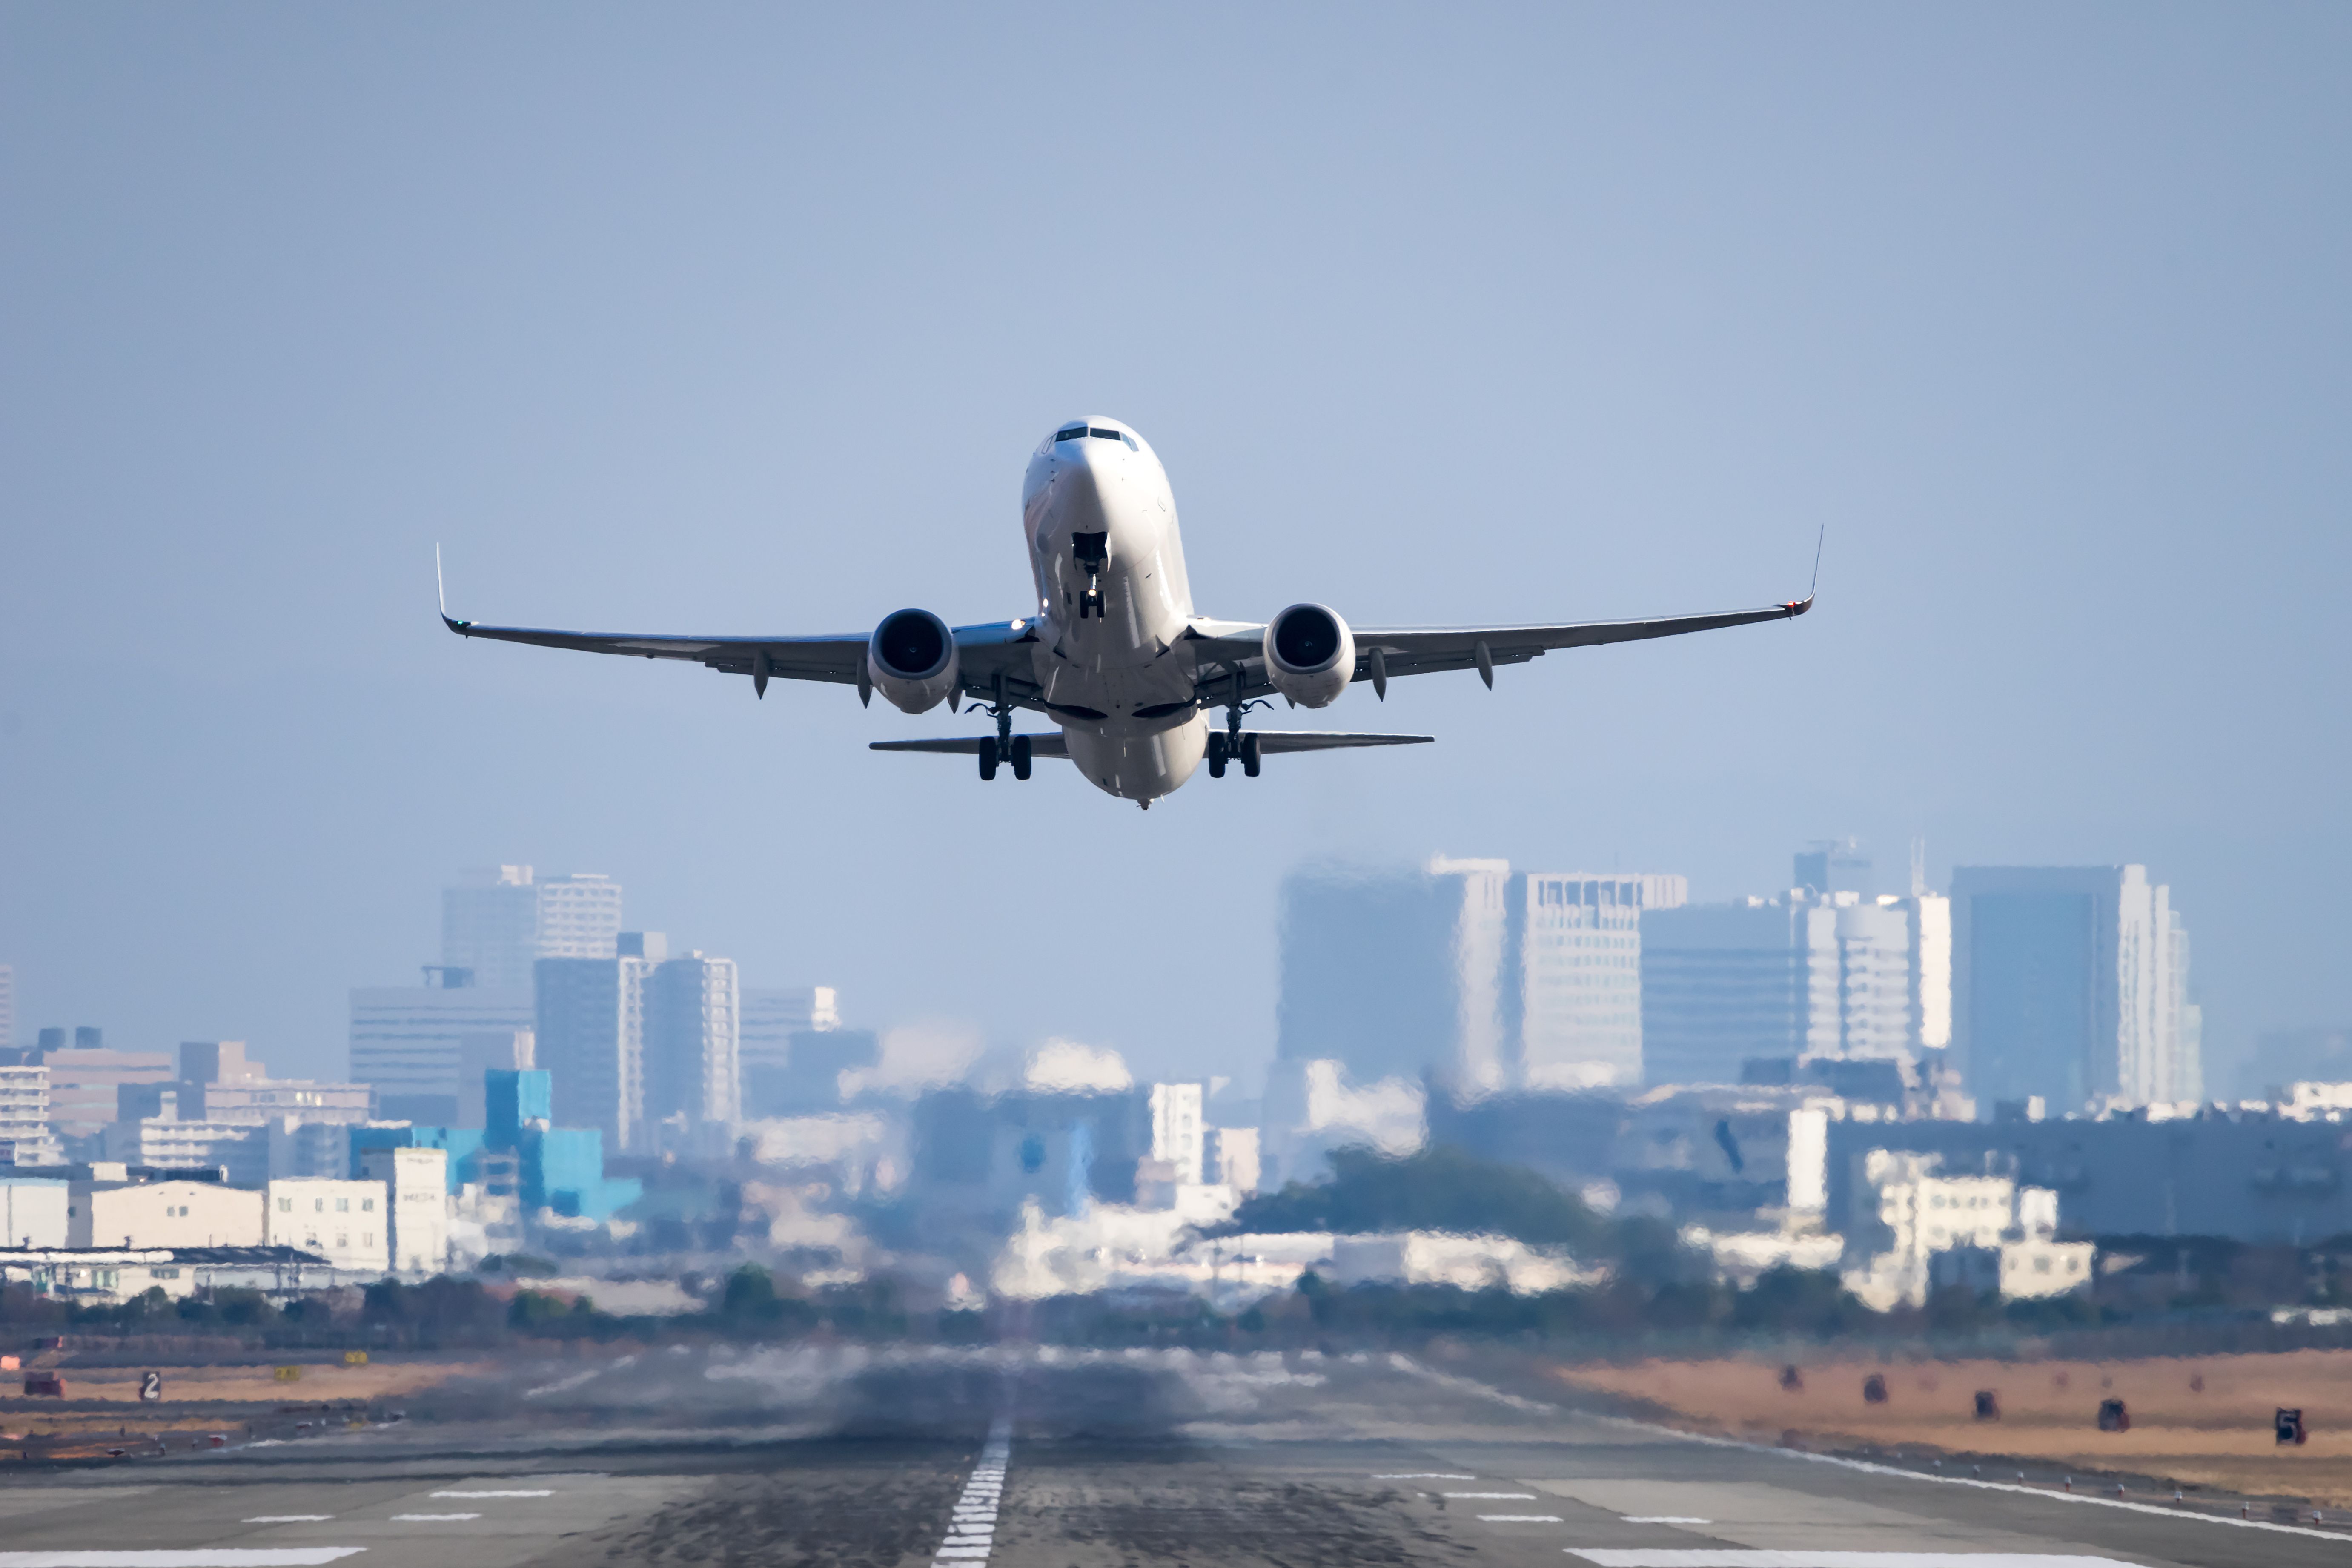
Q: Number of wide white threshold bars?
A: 2